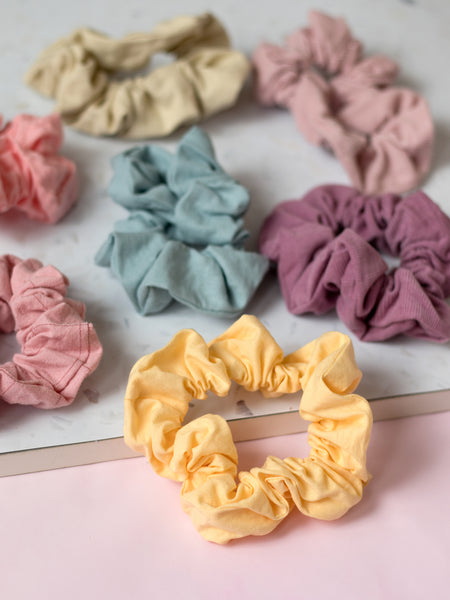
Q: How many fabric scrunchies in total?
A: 7